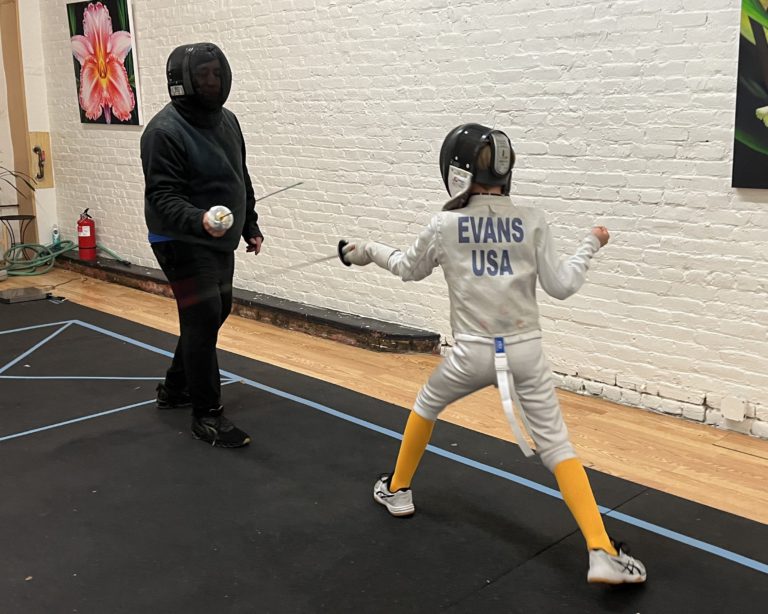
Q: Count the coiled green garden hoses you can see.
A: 1